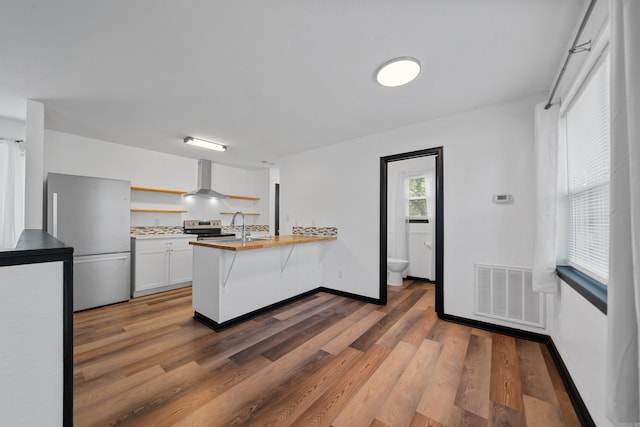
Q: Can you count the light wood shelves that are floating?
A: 4